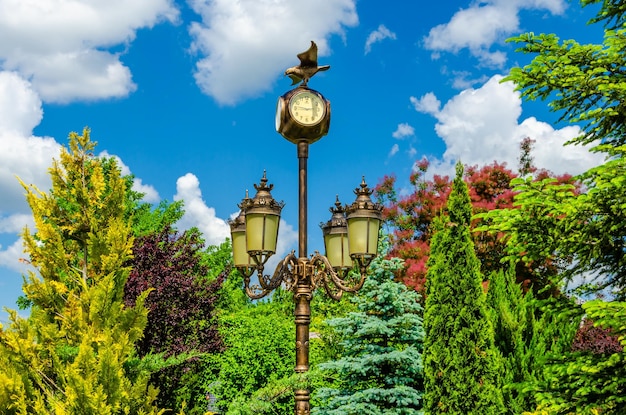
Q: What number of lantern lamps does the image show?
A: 4